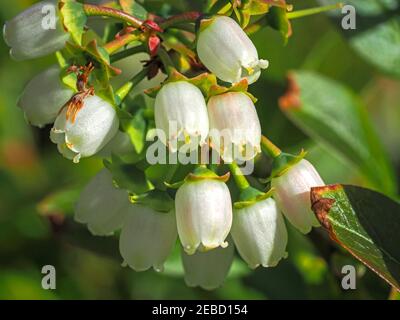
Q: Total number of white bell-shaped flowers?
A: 12